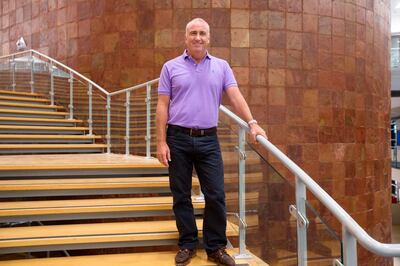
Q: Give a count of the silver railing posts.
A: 11